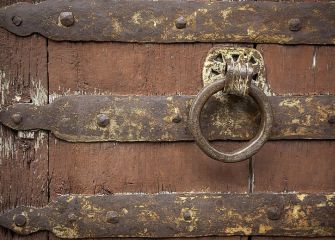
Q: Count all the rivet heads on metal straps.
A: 13